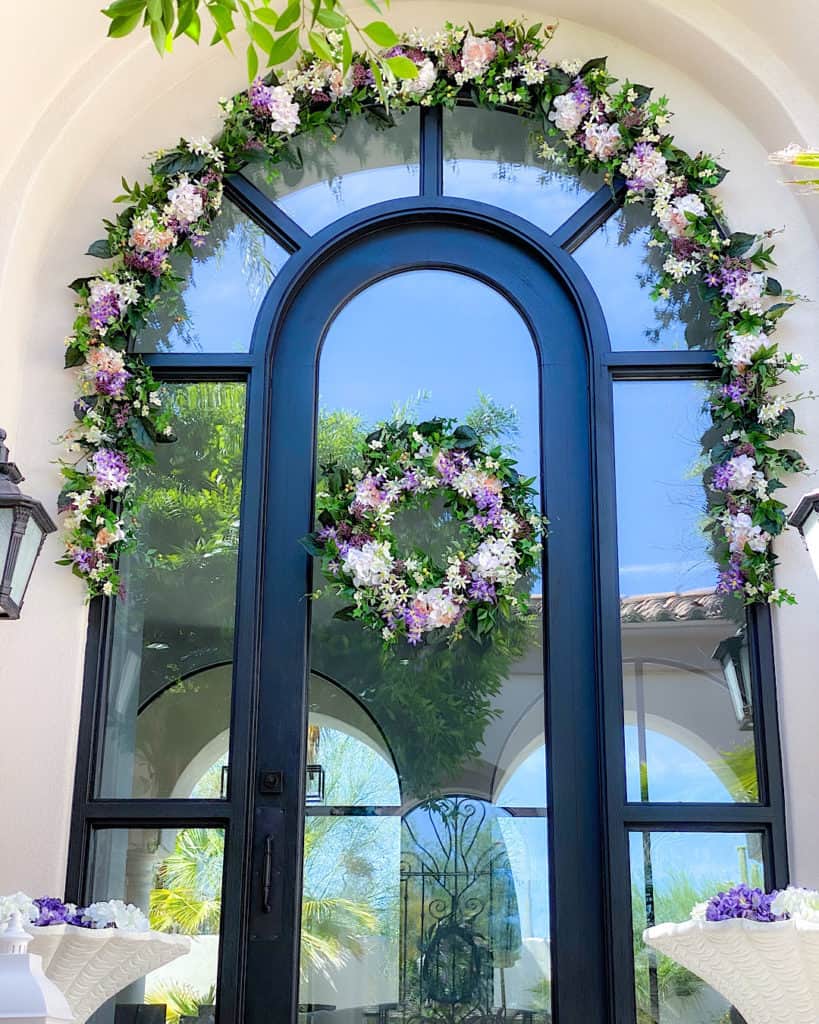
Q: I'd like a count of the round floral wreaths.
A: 1